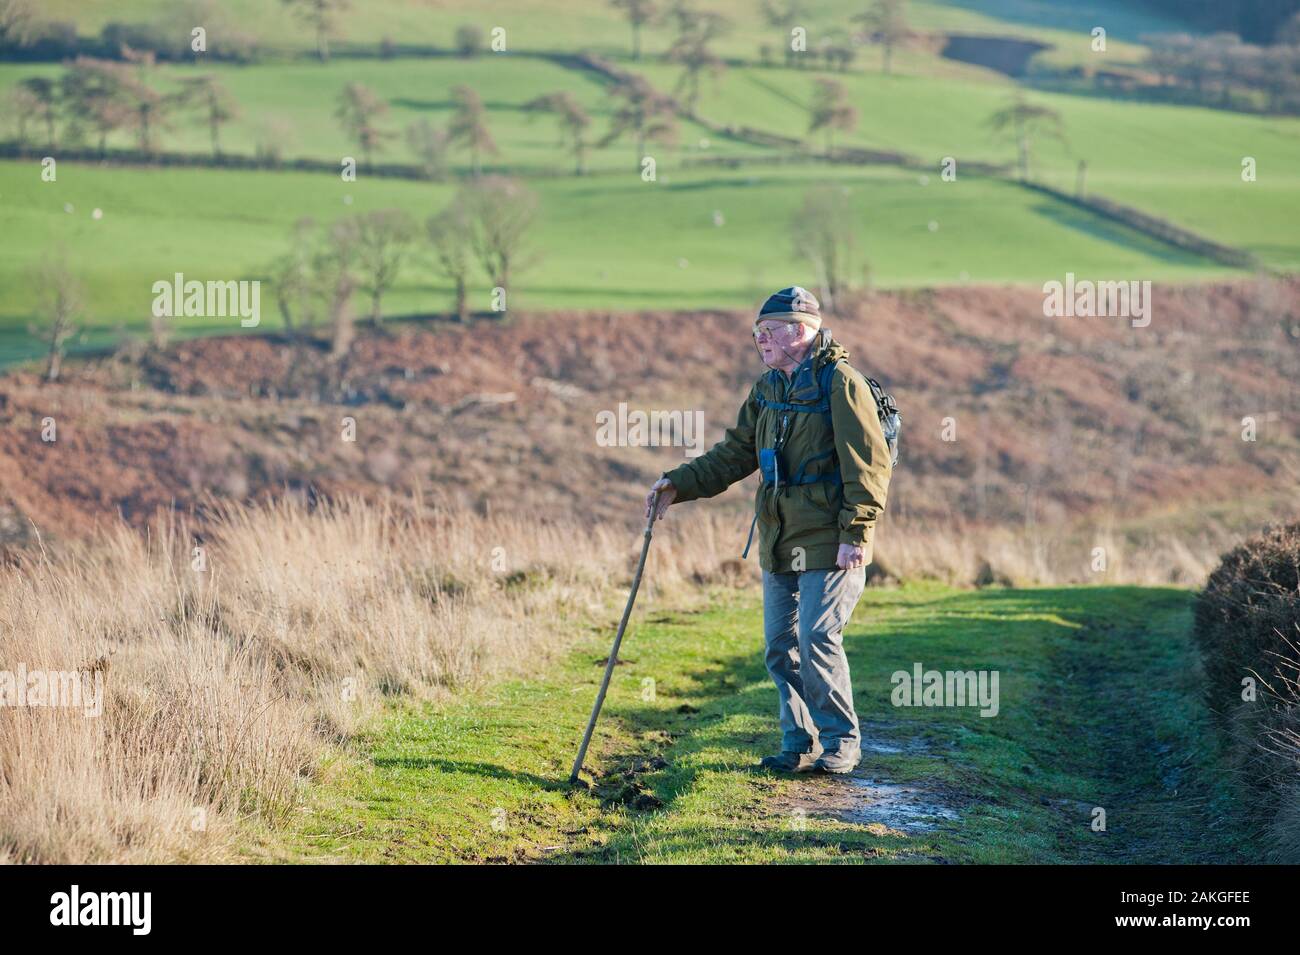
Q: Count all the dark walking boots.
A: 2